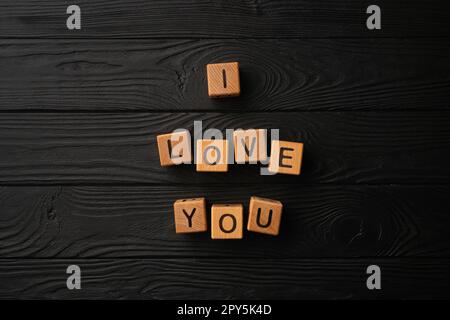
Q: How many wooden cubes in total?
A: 8